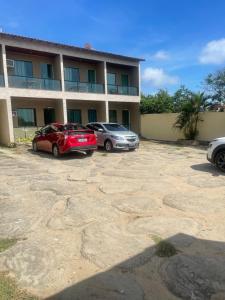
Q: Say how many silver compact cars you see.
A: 1